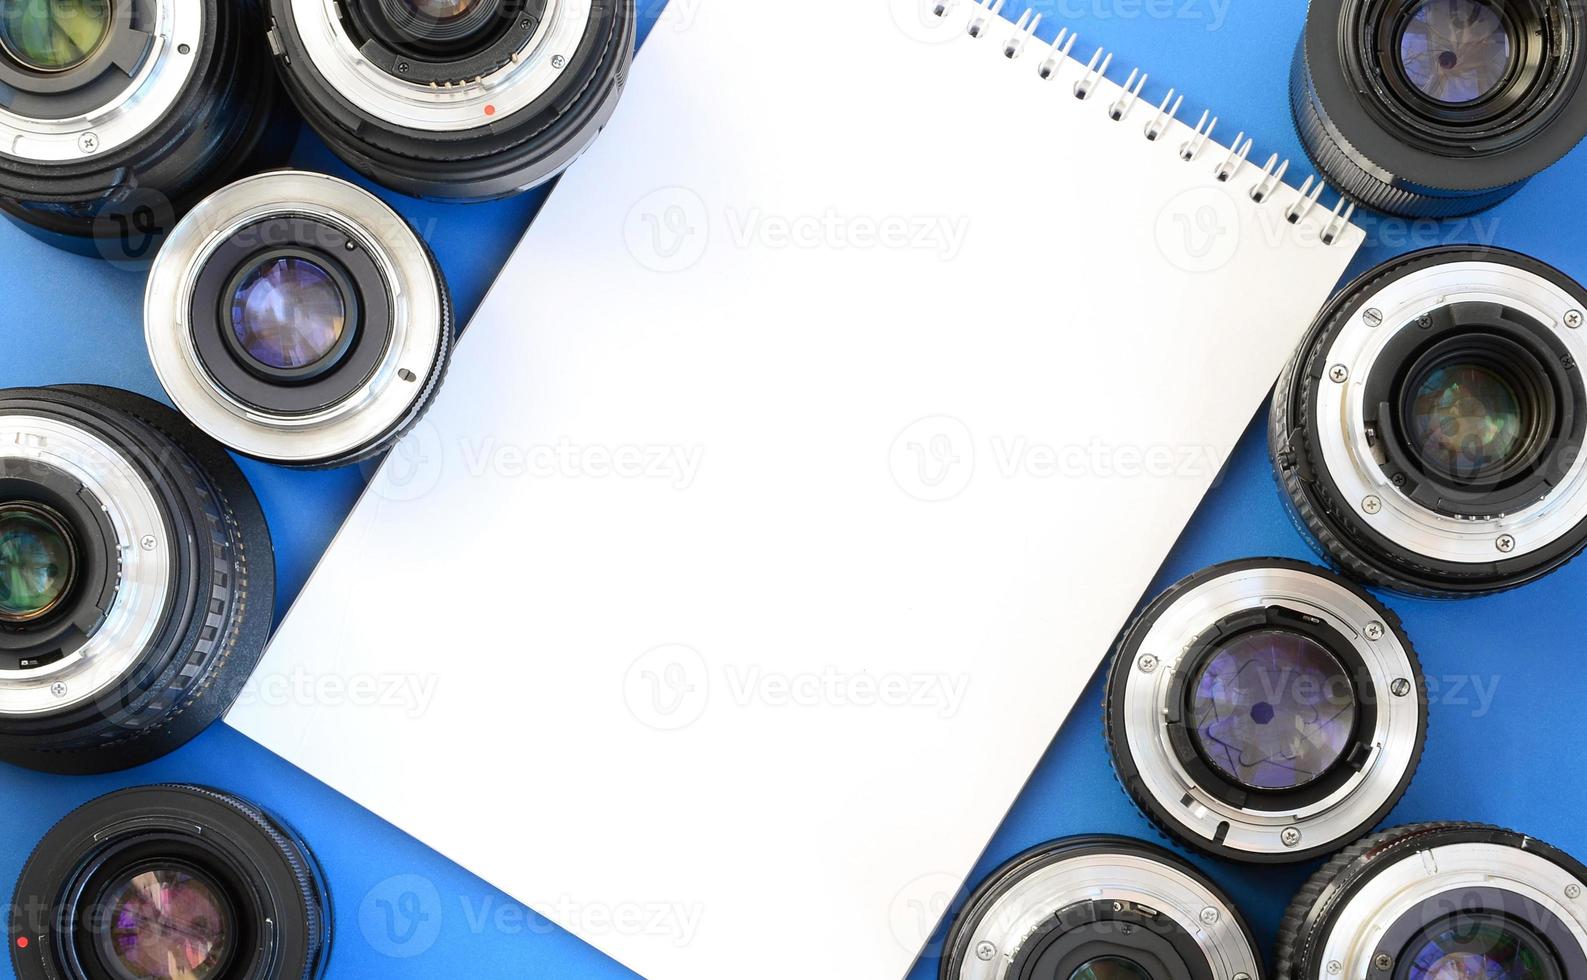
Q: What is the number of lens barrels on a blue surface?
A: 10